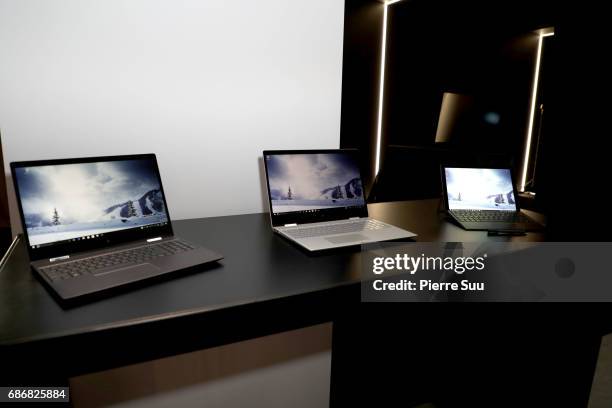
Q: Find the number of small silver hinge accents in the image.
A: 4